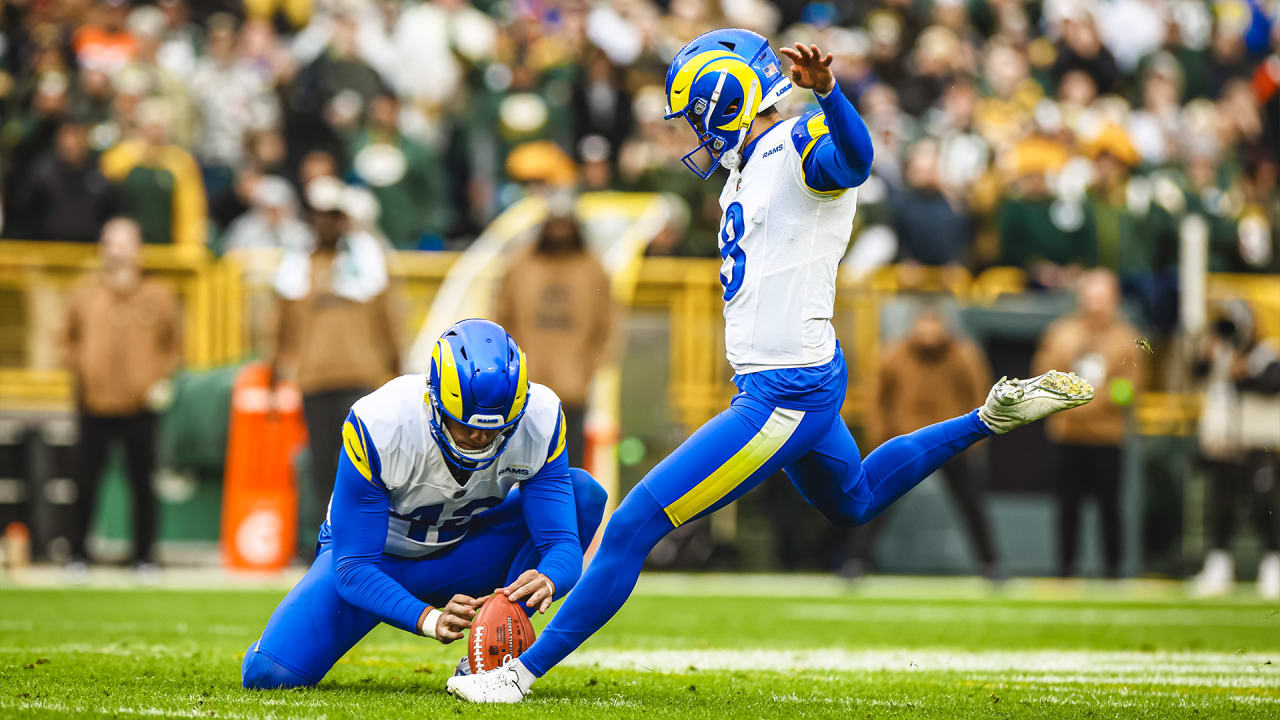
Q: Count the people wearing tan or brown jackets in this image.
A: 5